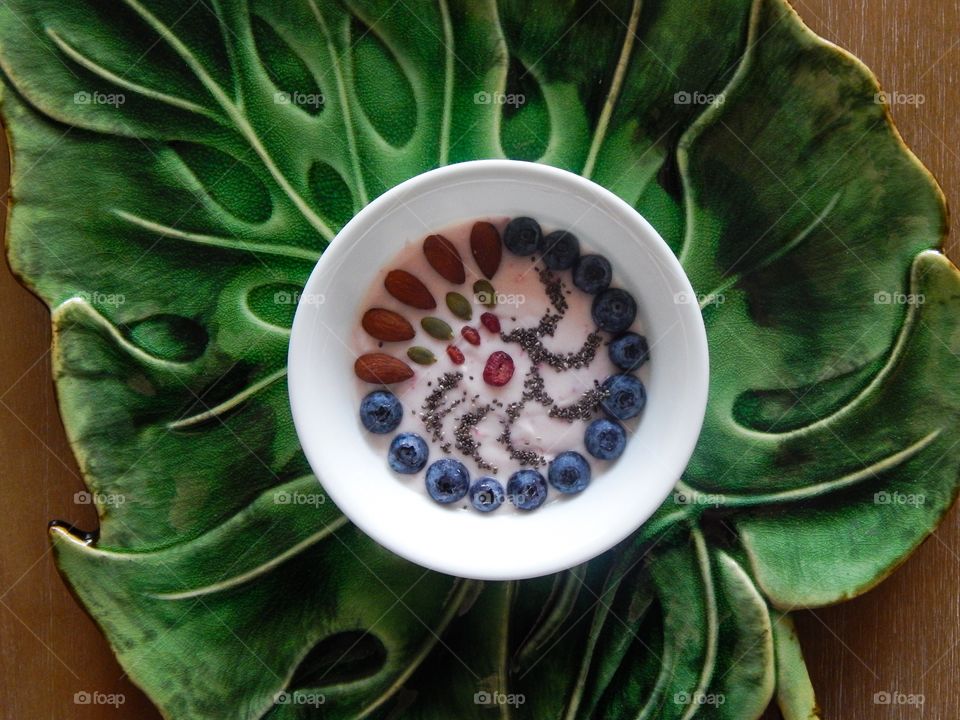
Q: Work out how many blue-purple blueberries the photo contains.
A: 13